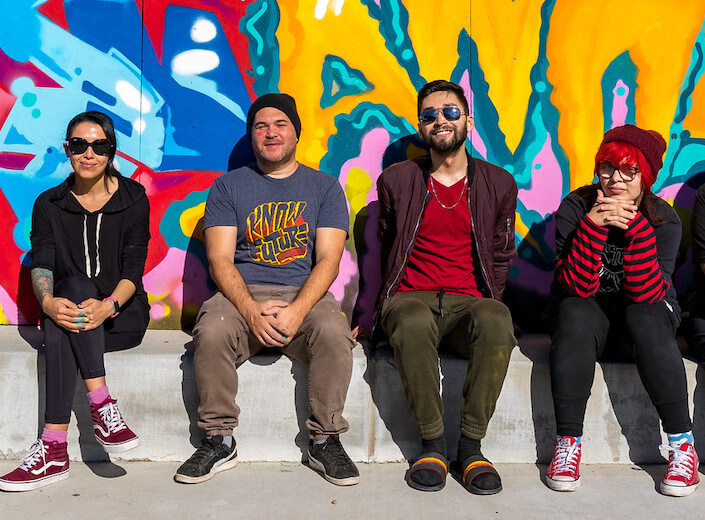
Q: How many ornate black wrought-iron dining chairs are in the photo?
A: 0